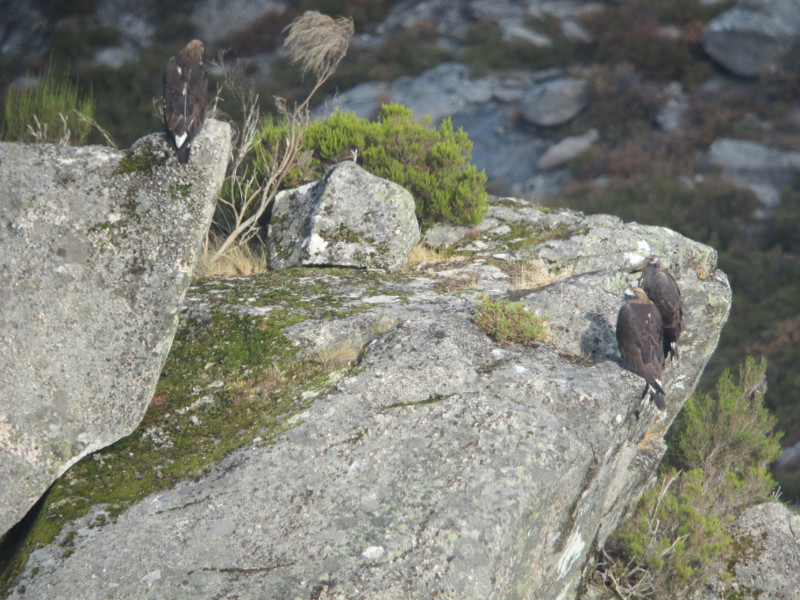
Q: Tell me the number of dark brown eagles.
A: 3